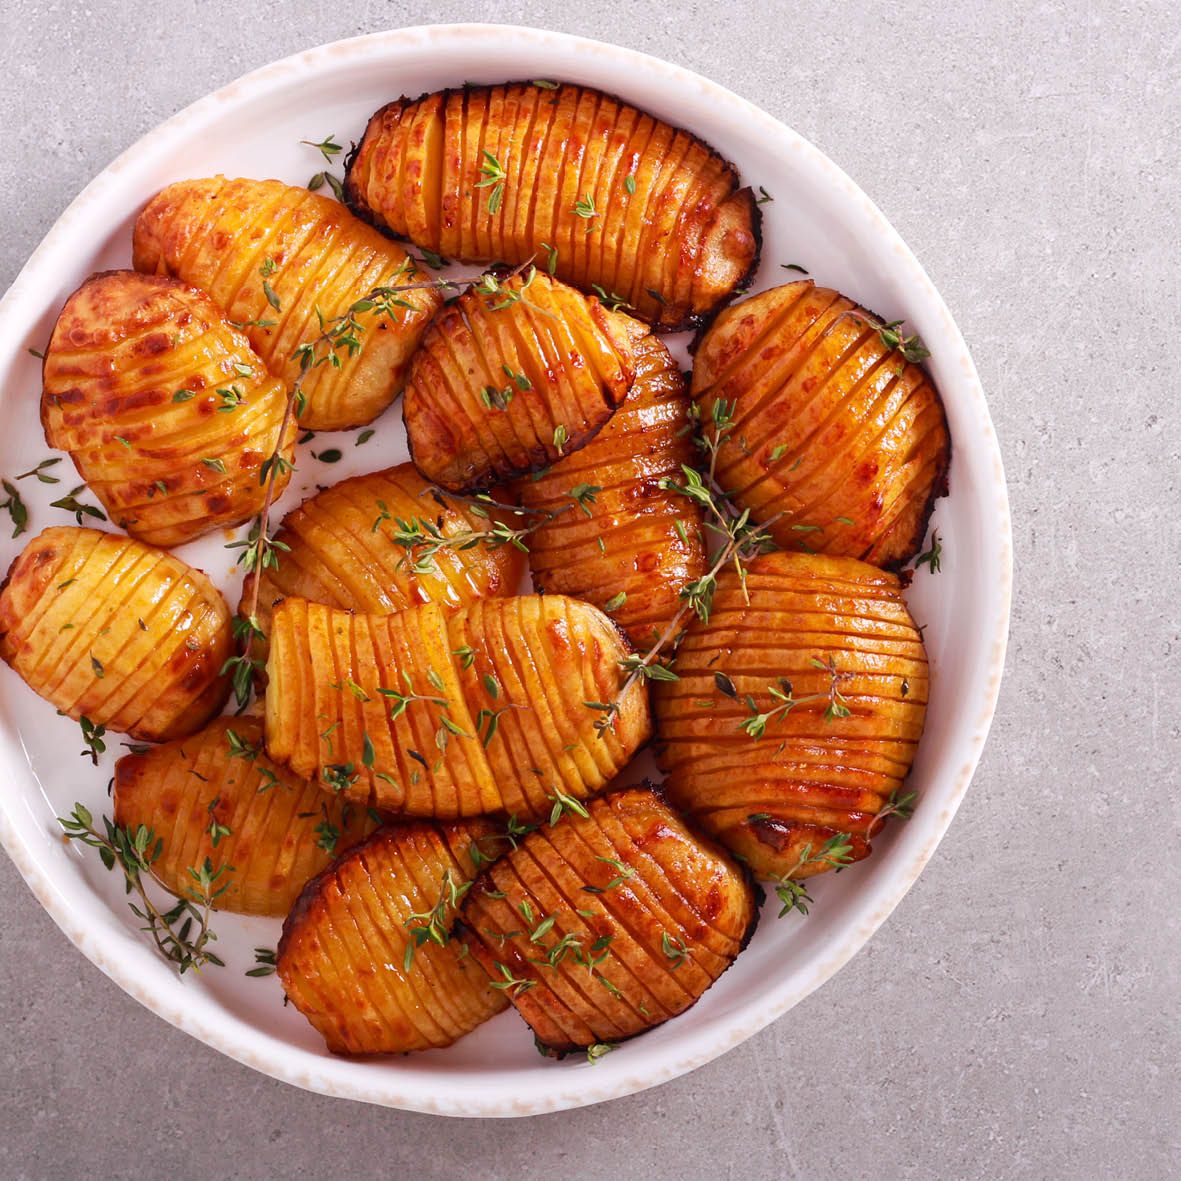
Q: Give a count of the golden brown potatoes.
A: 13